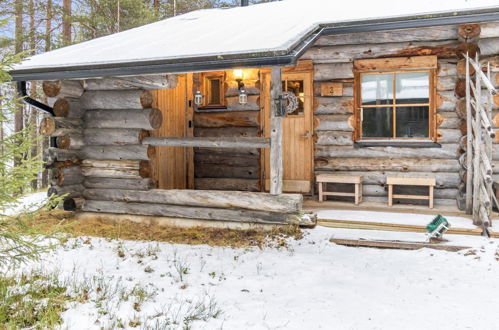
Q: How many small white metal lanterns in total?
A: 2